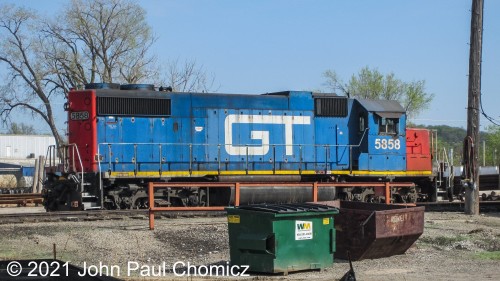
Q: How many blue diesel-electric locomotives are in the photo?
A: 1